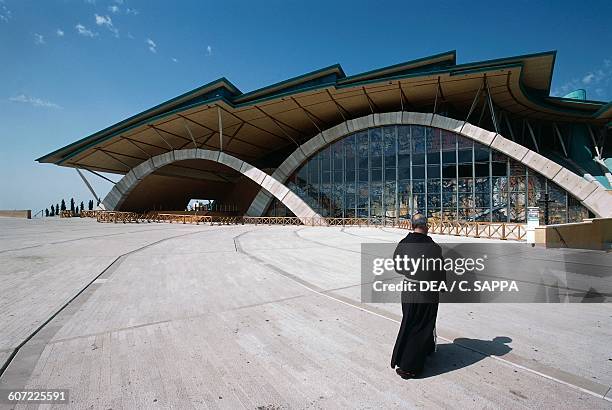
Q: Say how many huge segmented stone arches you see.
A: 2